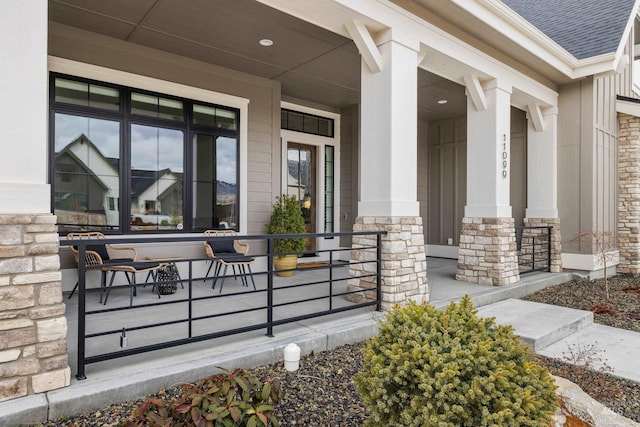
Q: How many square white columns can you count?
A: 4